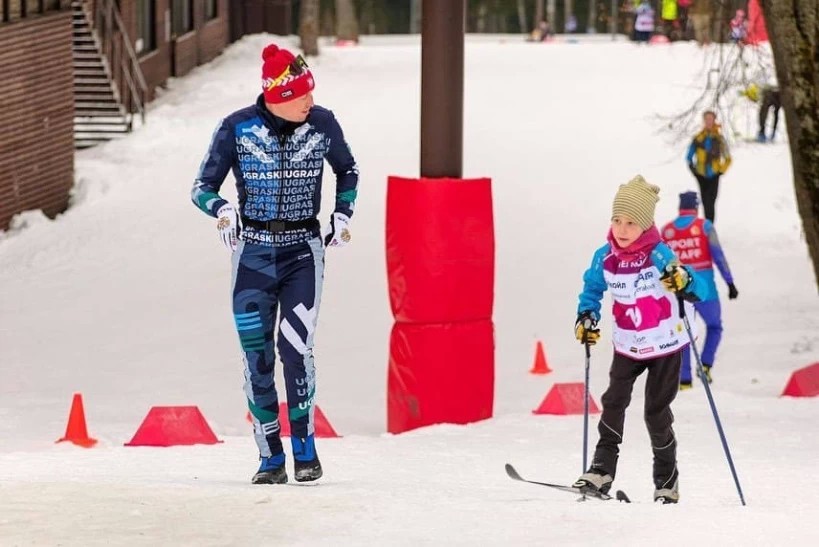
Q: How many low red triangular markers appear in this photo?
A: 4